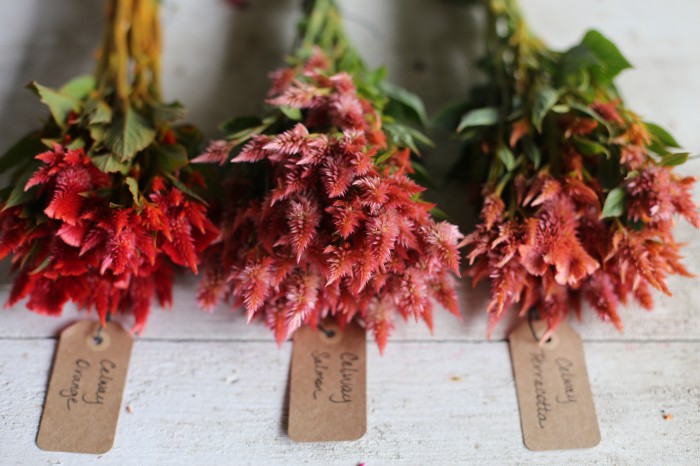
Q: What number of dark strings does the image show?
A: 3